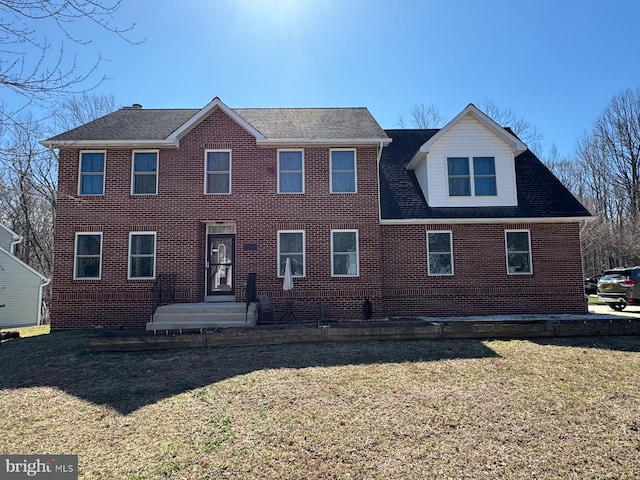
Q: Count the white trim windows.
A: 13